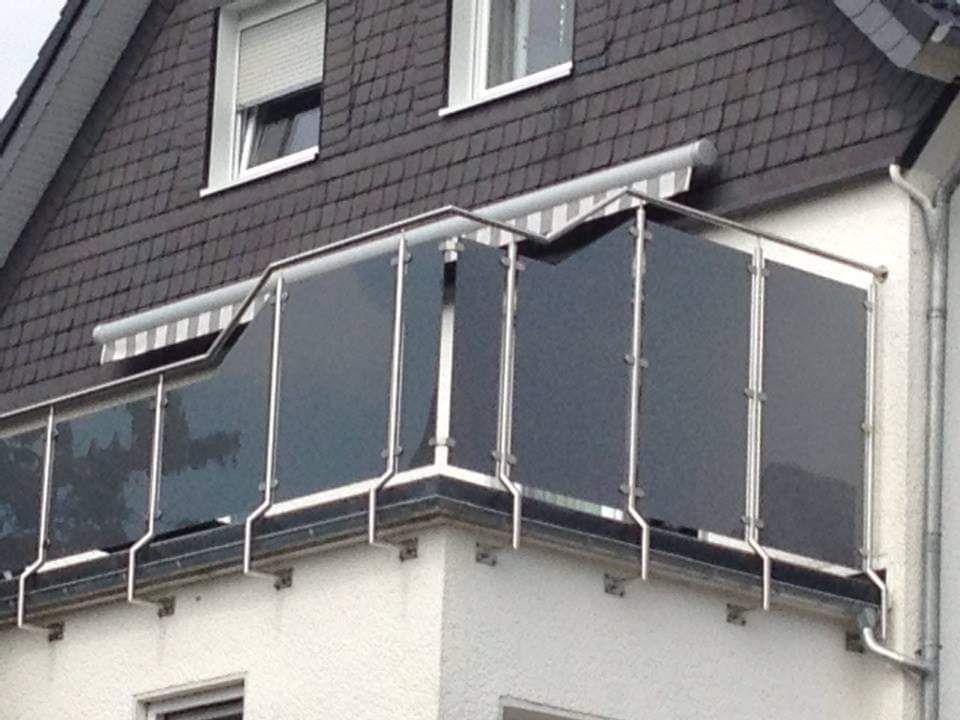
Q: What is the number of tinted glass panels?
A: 9